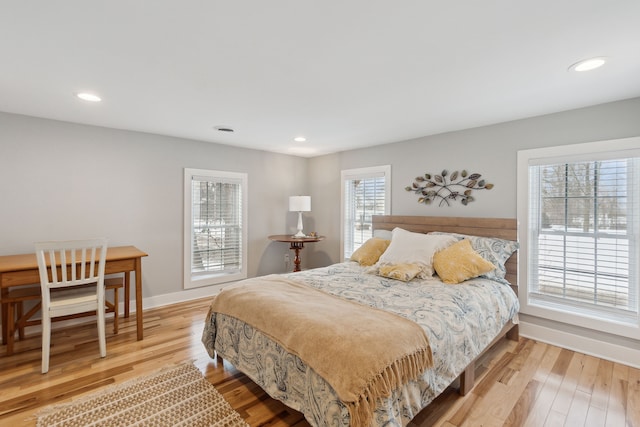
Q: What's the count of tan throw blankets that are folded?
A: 1